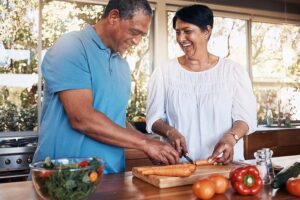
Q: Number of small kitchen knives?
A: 1